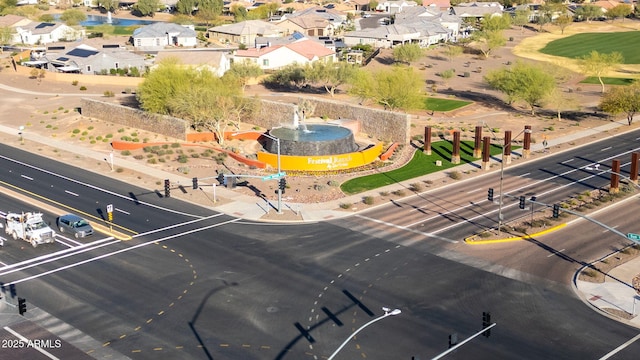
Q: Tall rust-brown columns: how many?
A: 8